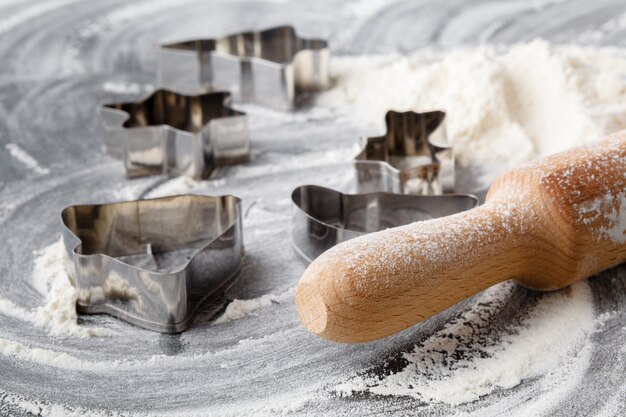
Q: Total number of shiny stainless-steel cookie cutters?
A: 5